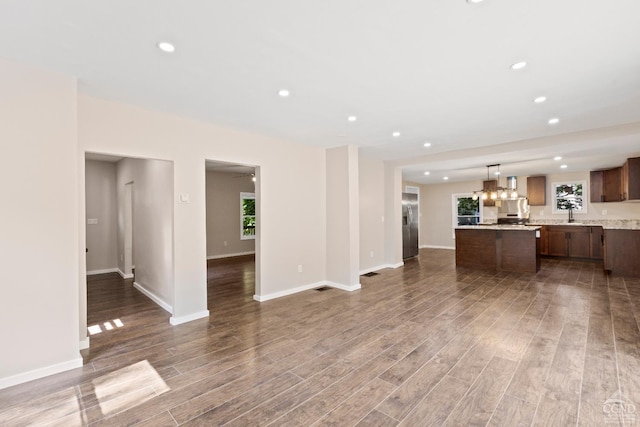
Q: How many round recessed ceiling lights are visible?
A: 14